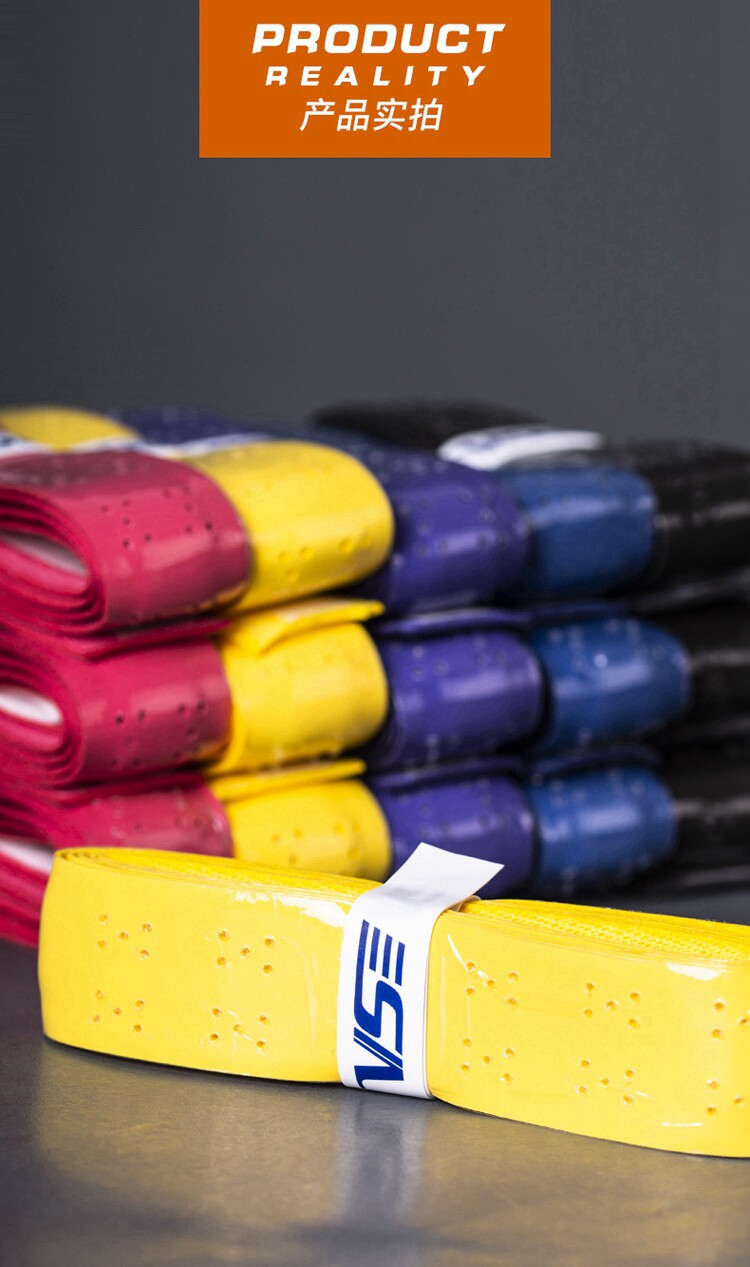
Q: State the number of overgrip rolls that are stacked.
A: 15